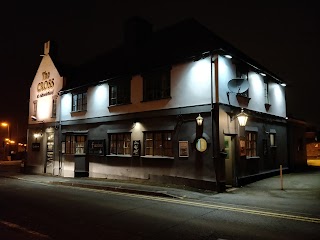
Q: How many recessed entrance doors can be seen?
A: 2